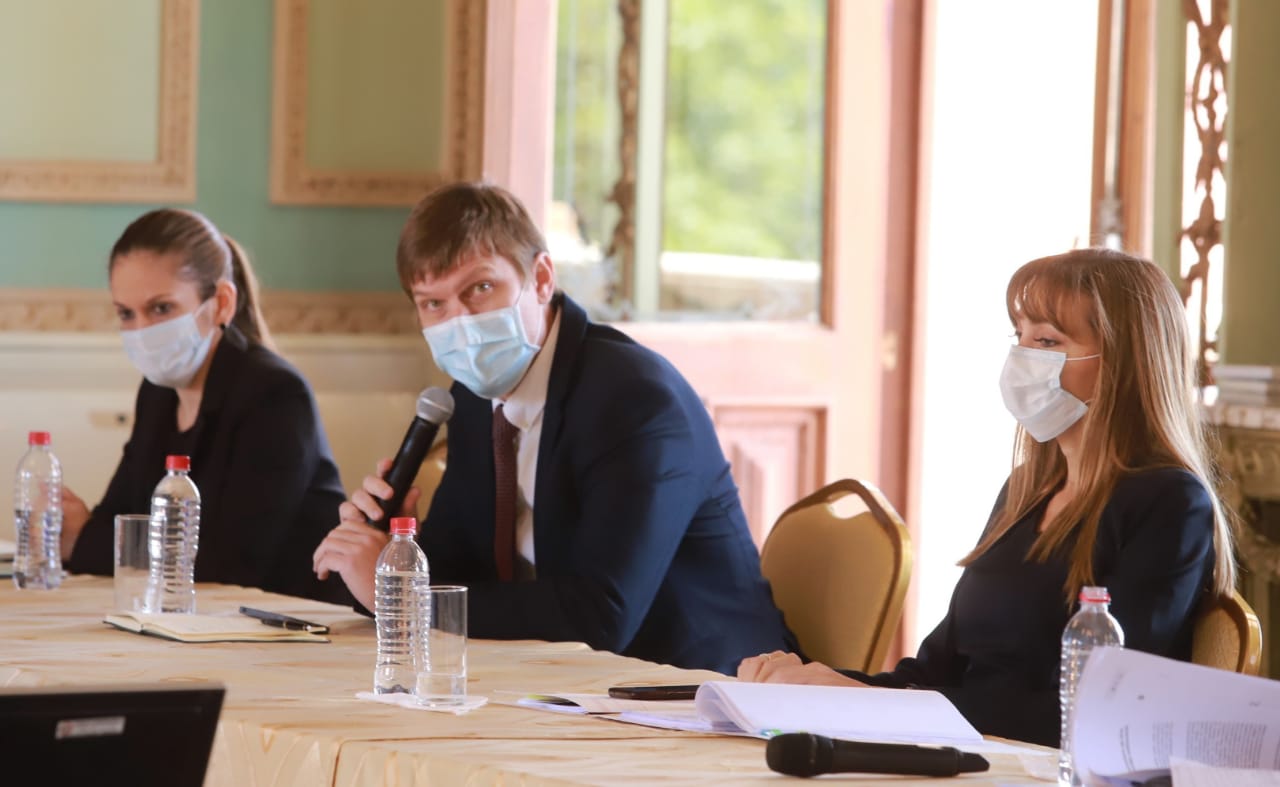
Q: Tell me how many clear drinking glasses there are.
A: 2